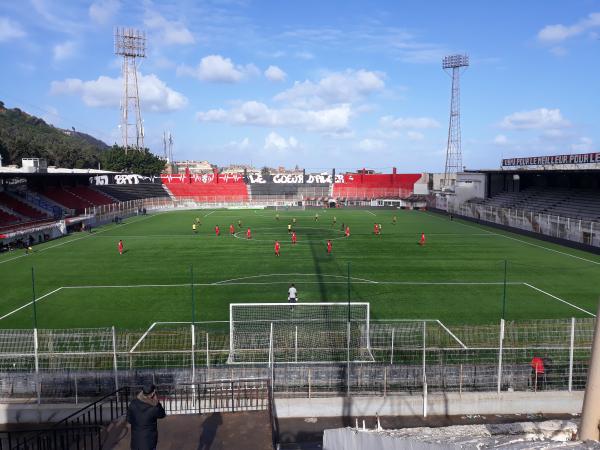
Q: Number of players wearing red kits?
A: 10